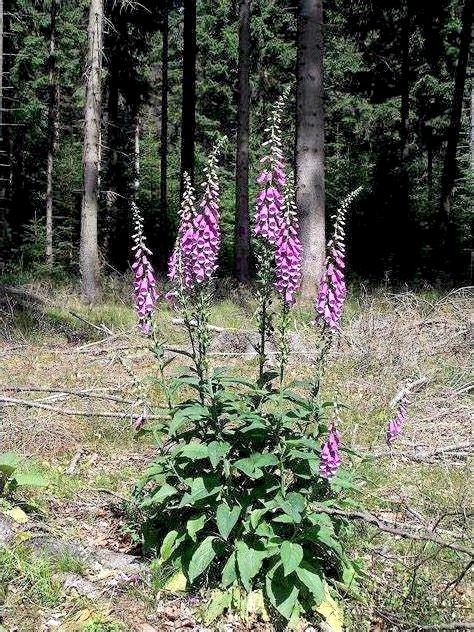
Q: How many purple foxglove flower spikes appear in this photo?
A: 8